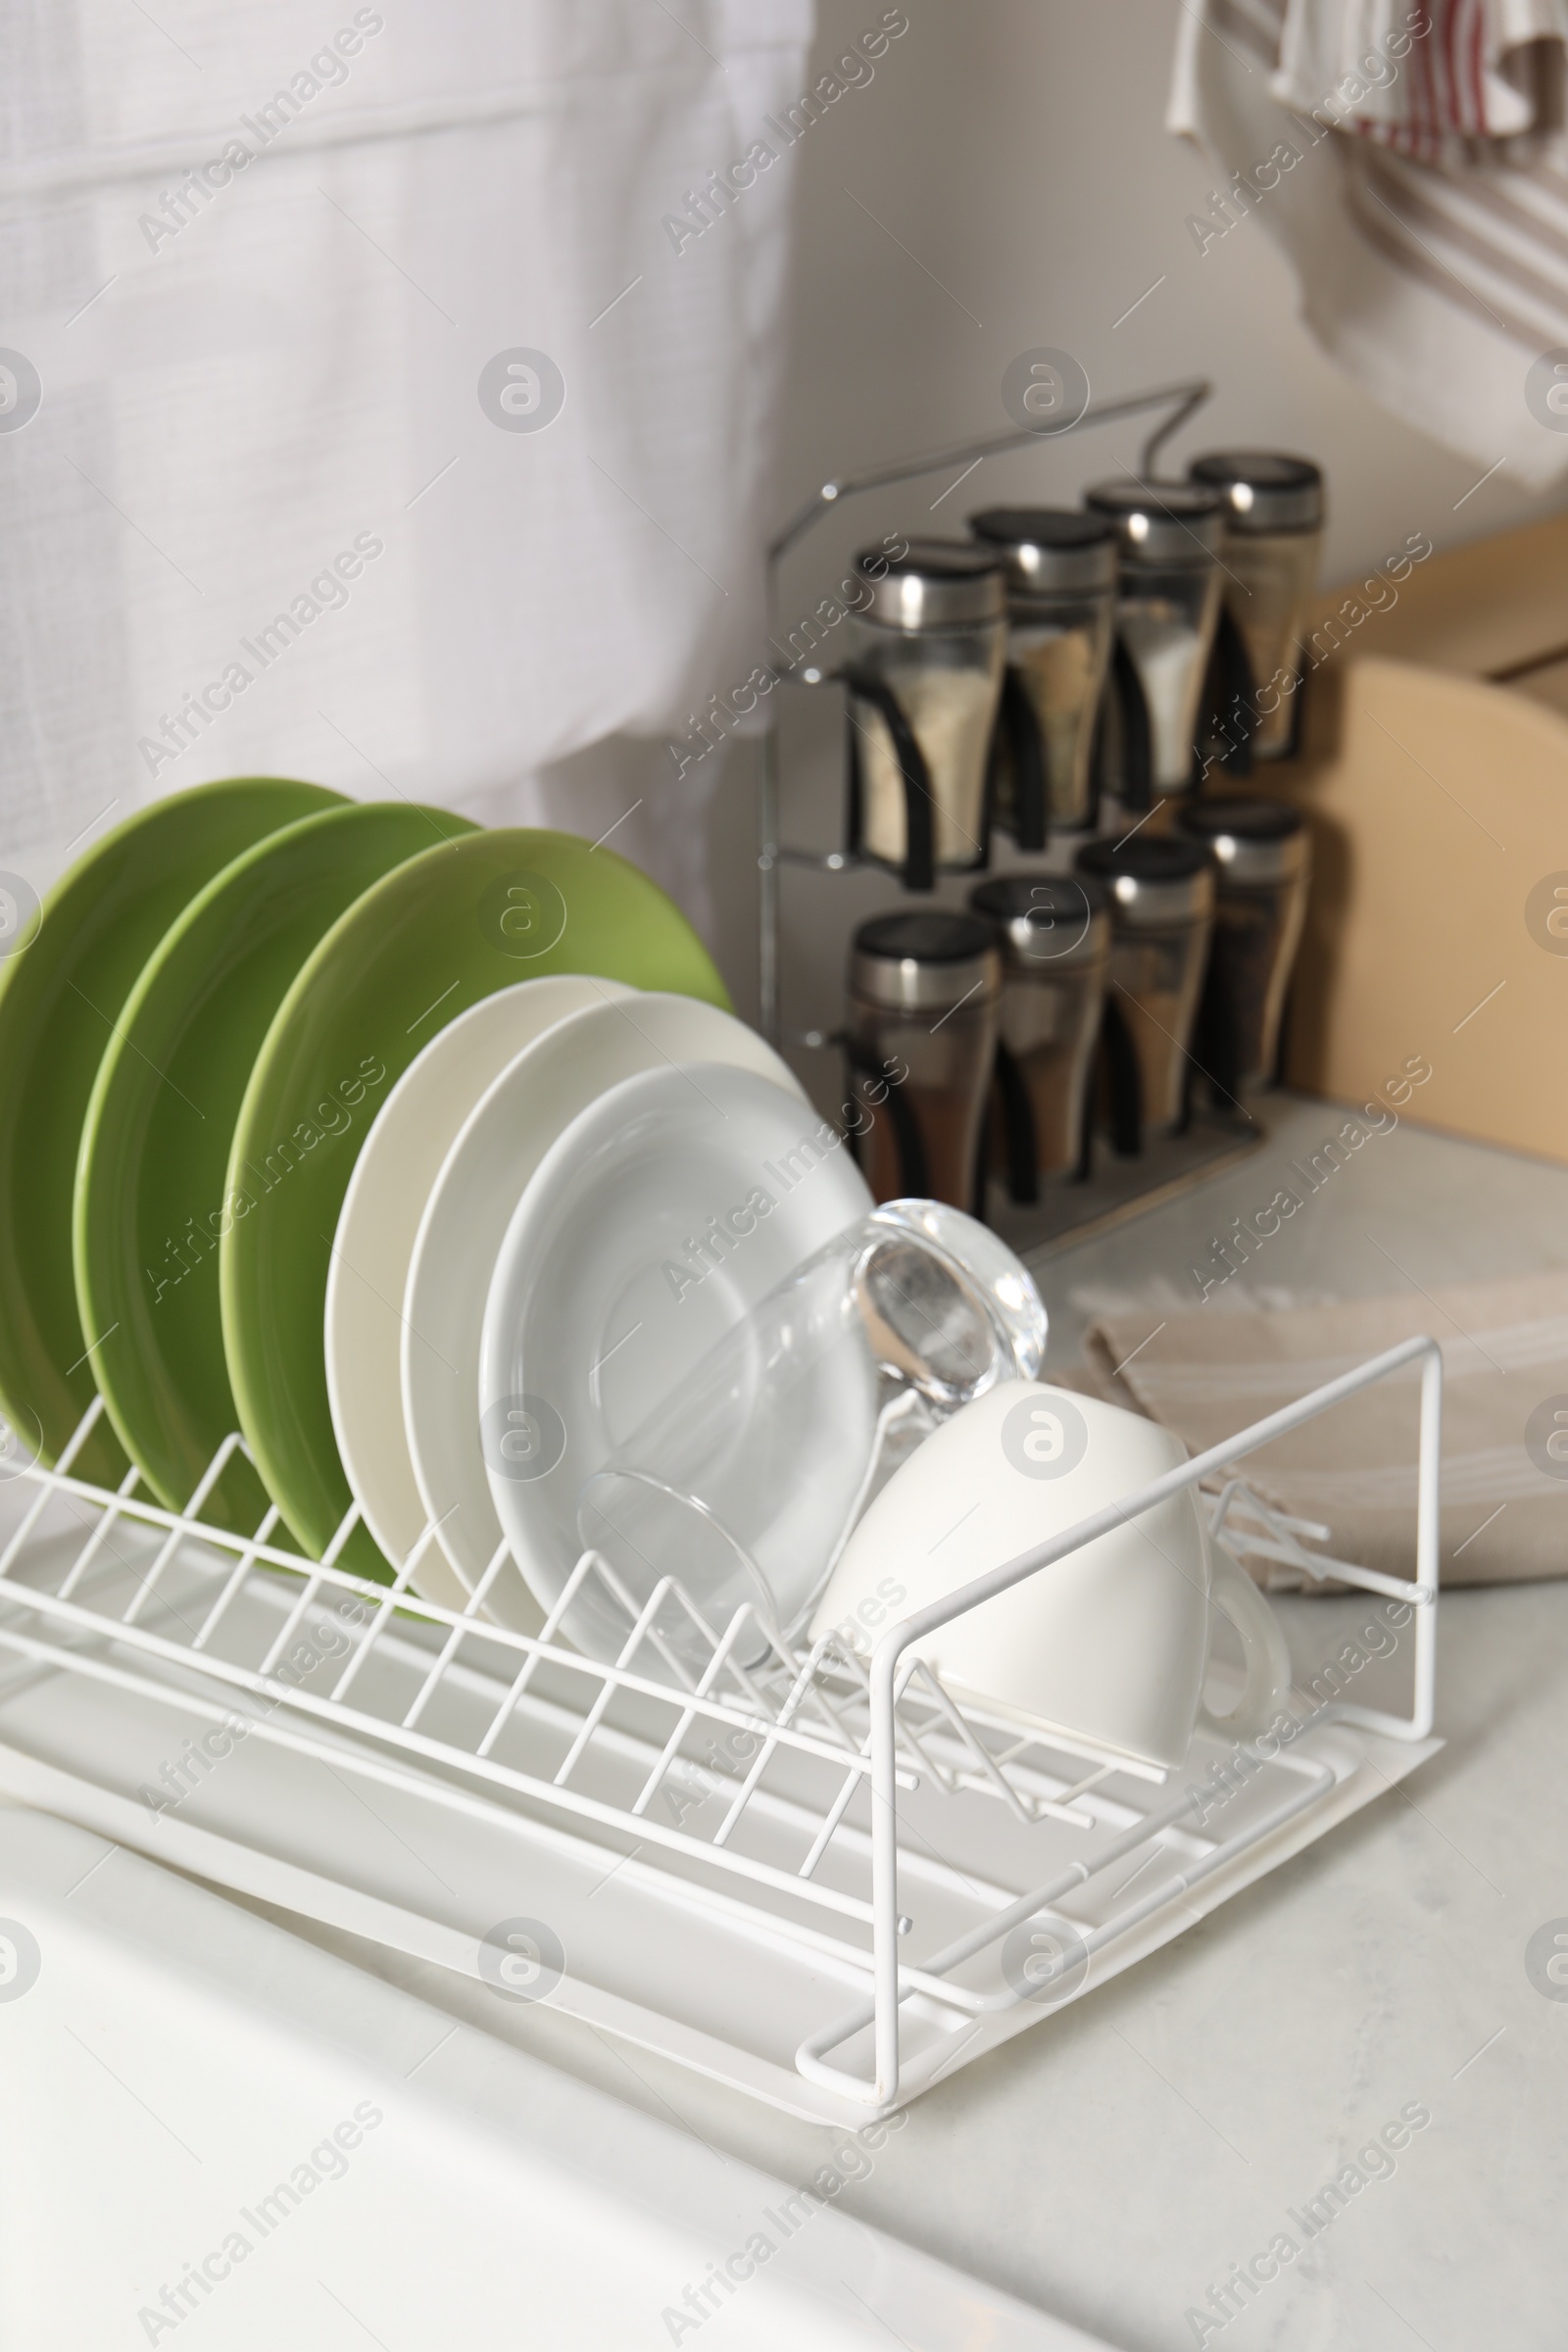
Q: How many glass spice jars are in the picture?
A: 8